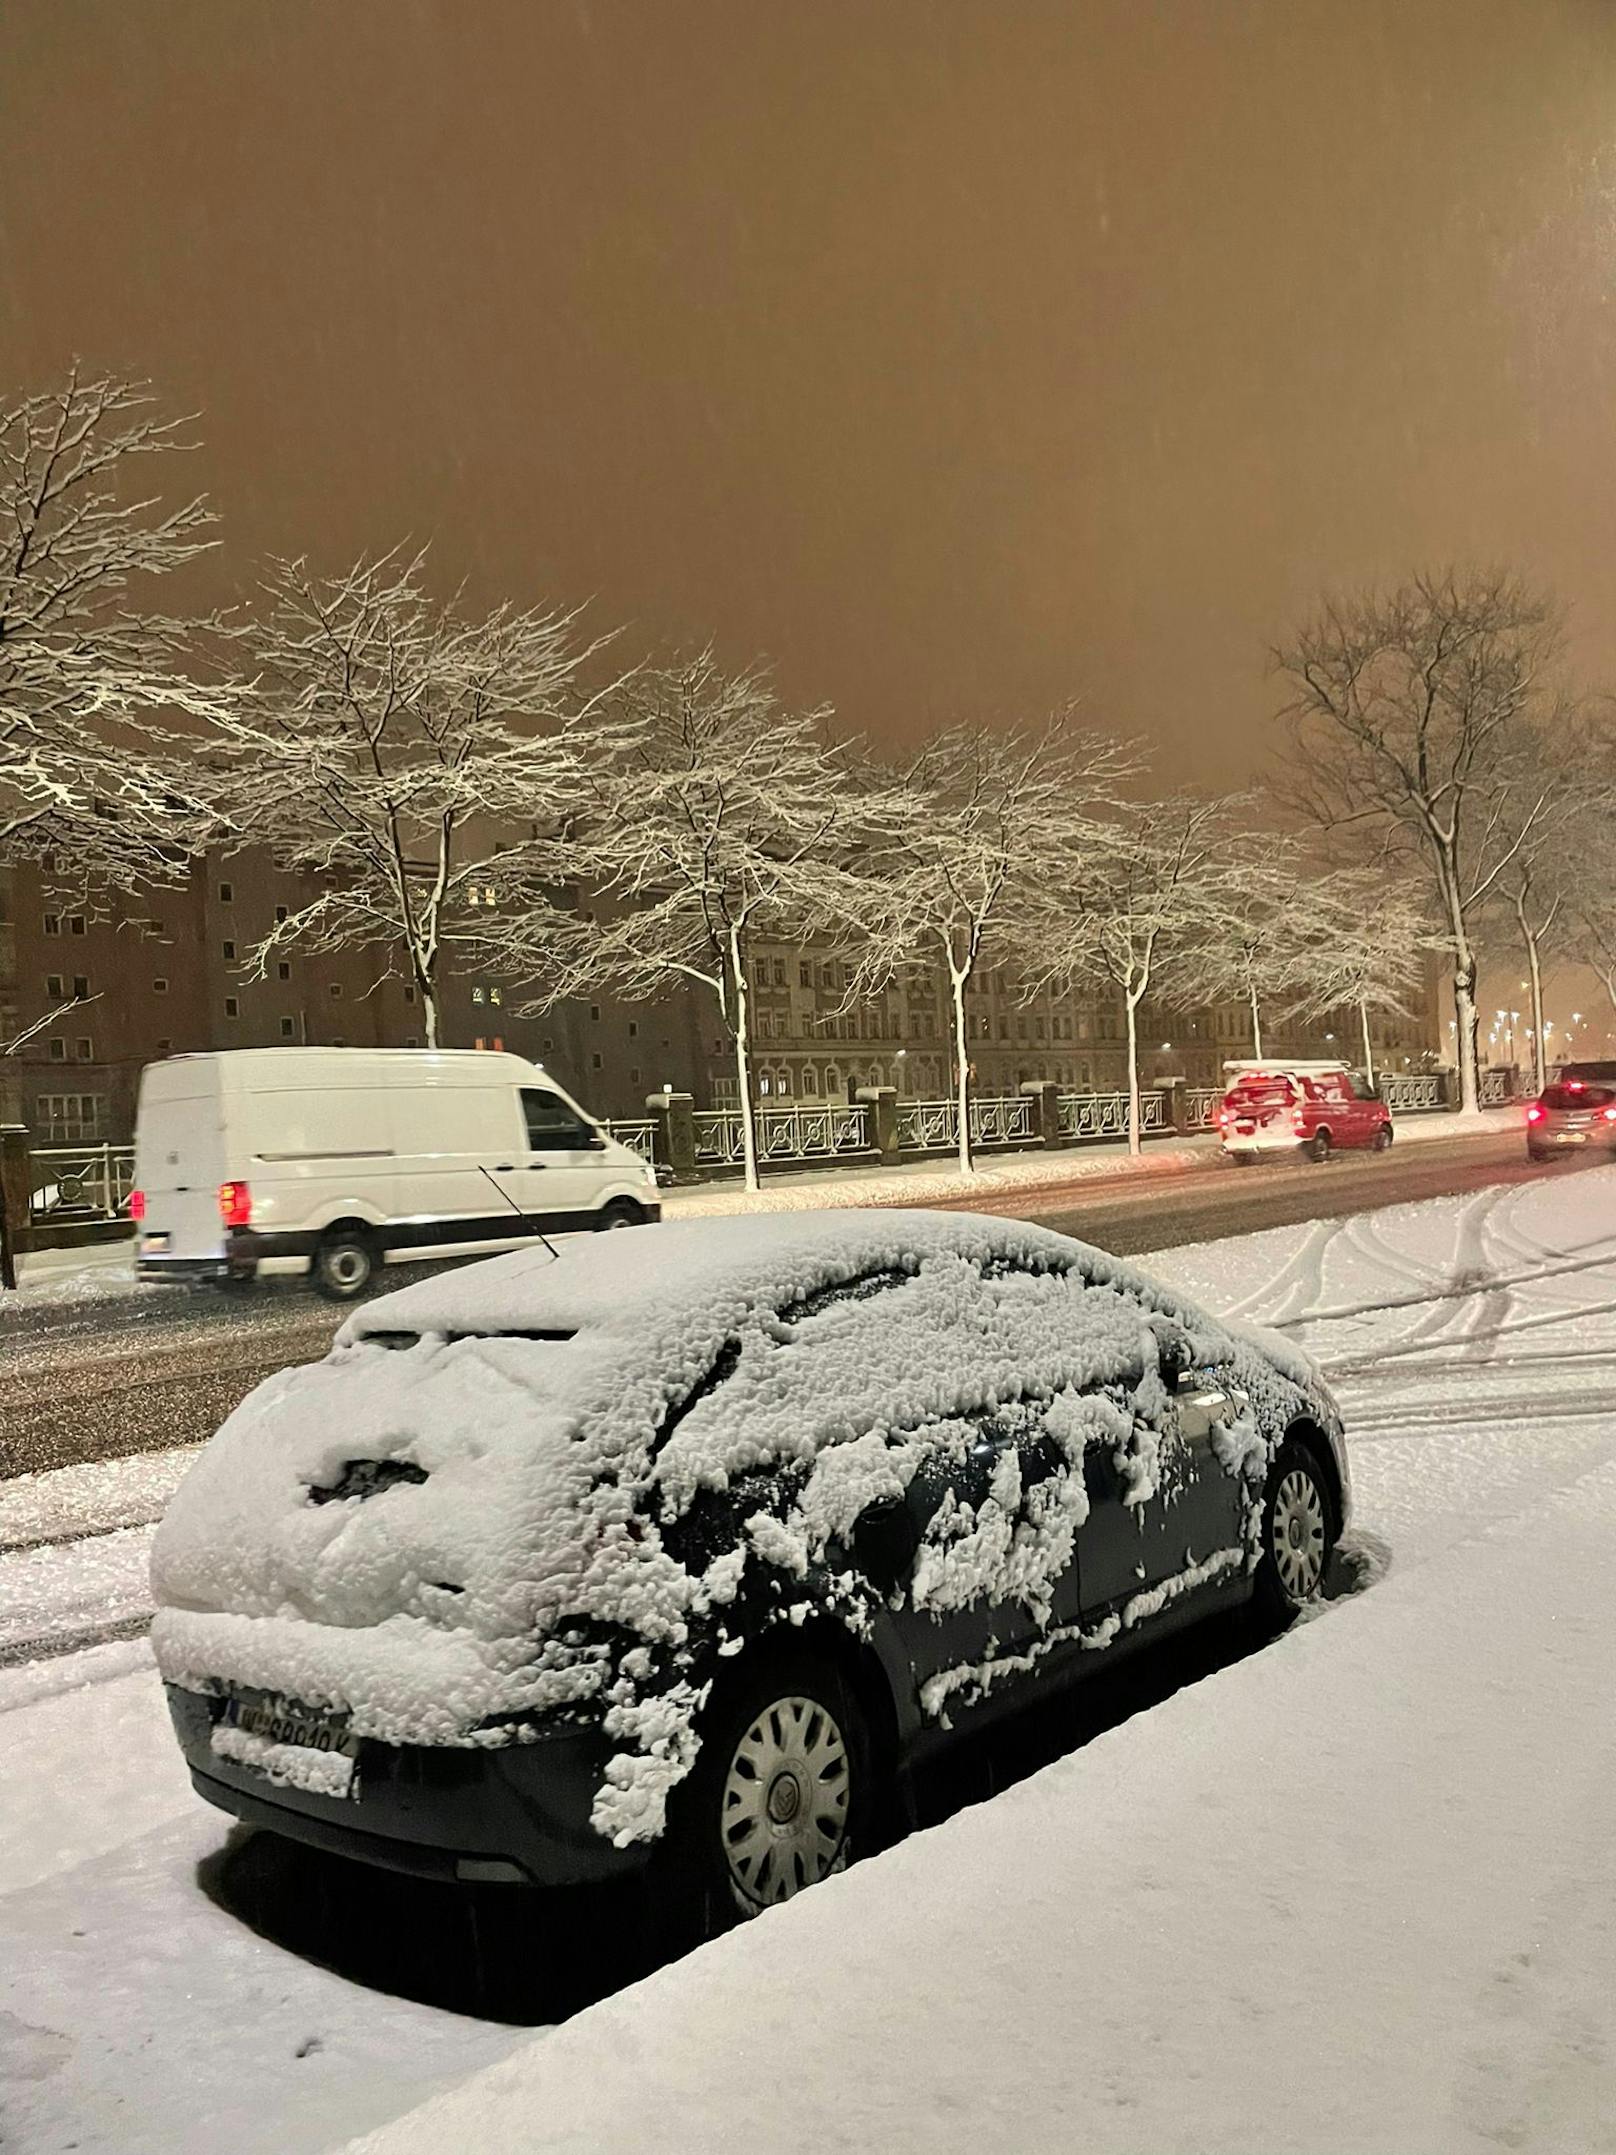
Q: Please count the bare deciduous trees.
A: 10